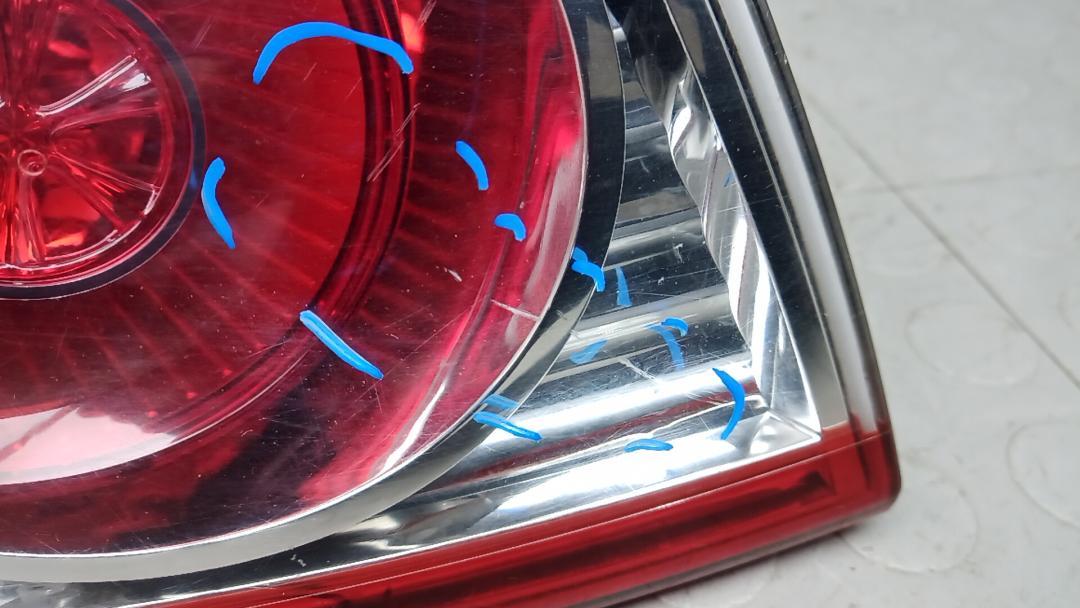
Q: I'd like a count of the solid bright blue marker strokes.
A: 10